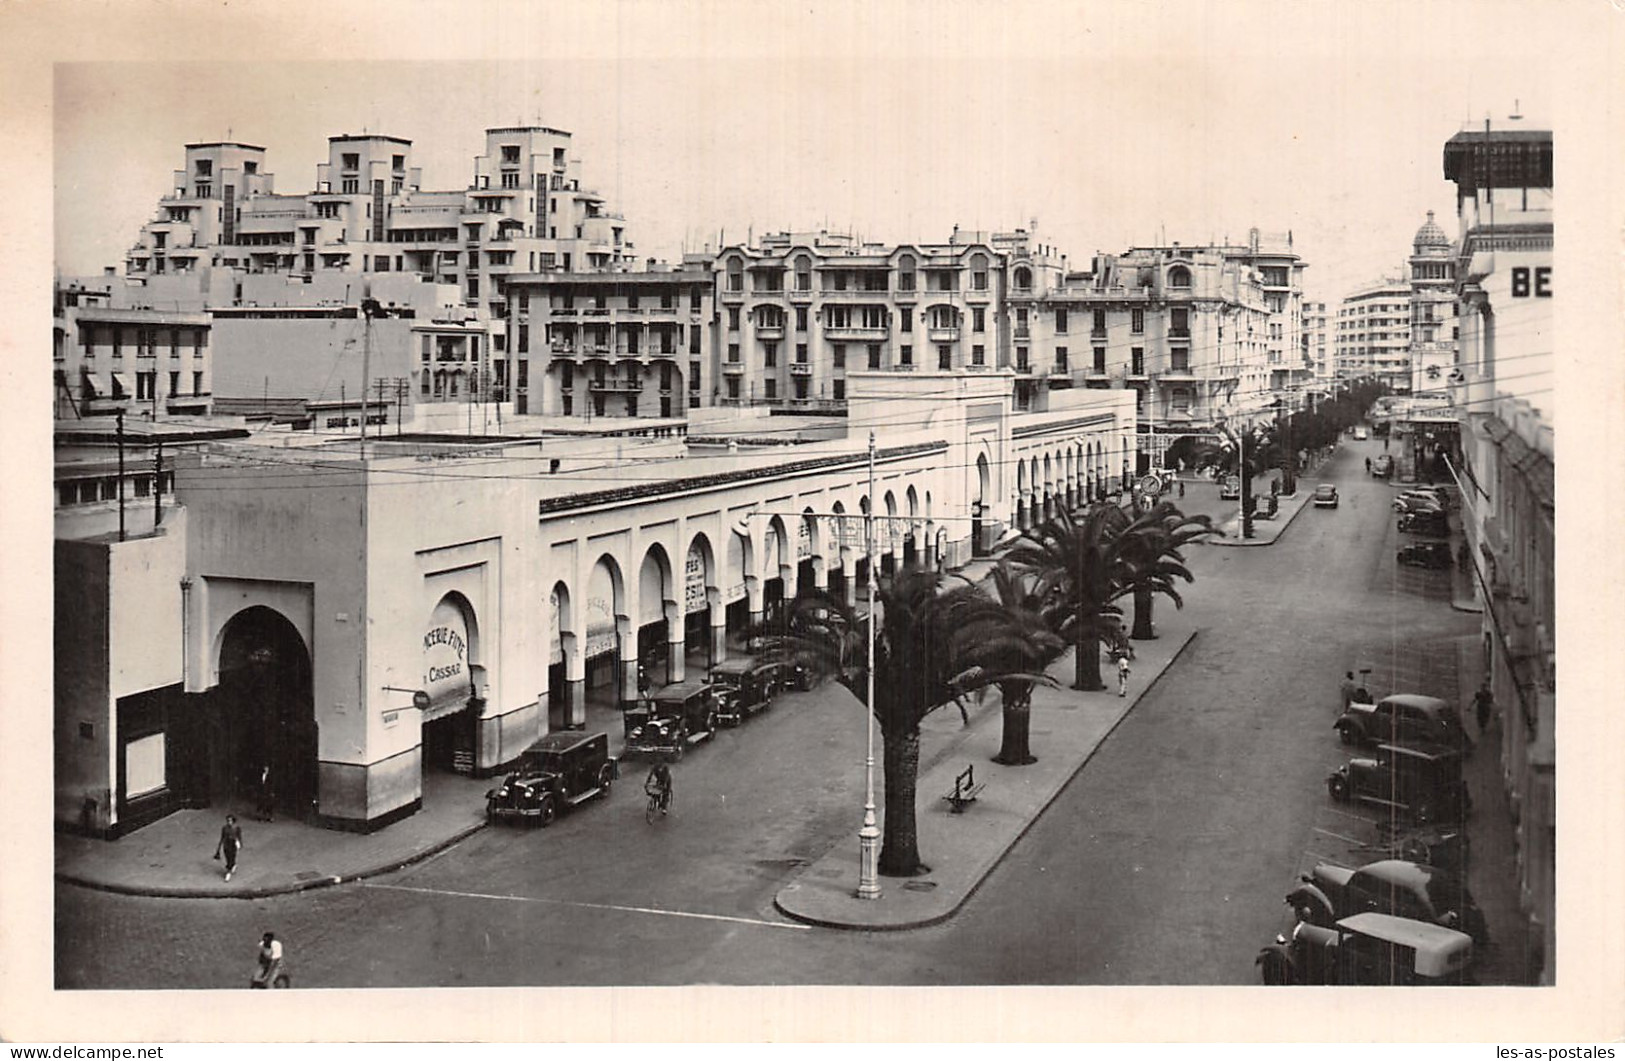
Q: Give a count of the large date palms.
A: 4